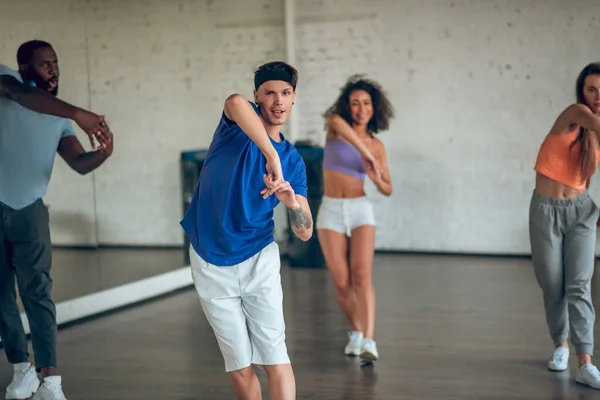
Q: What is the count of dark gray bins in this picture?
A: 2